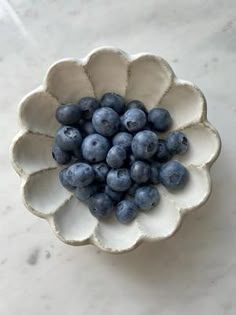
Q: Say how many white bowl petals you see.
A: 12